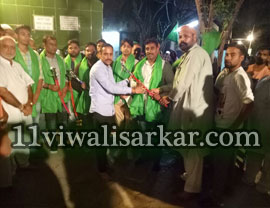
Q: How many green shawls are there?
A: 6